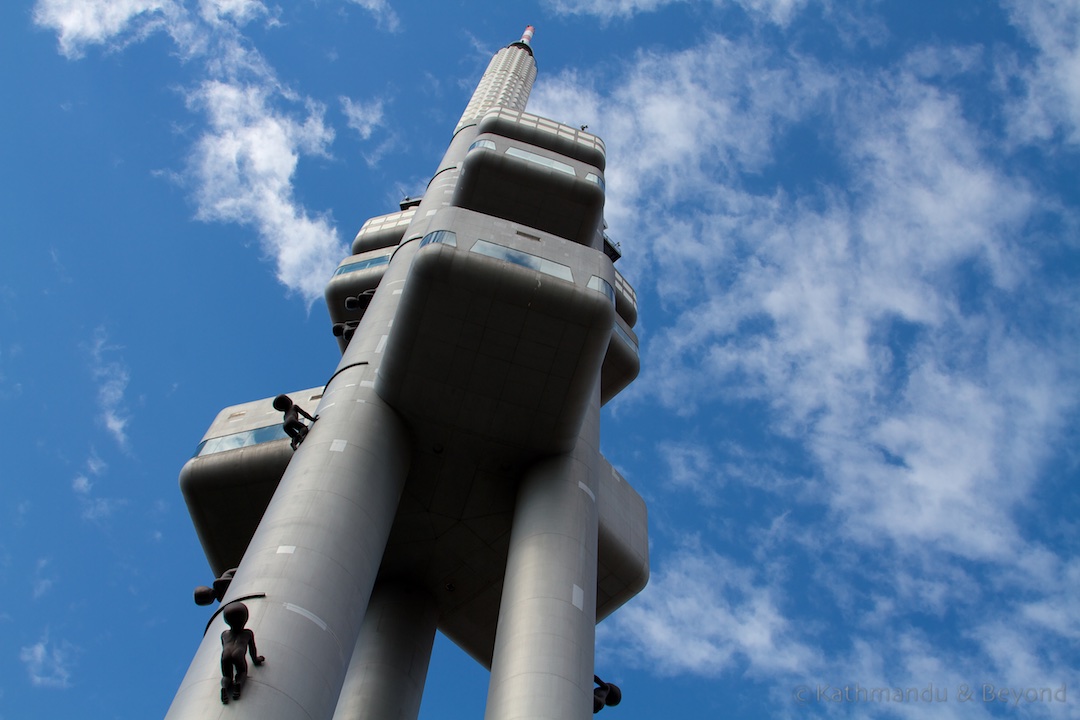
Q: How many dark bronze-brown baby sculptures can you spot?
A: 6